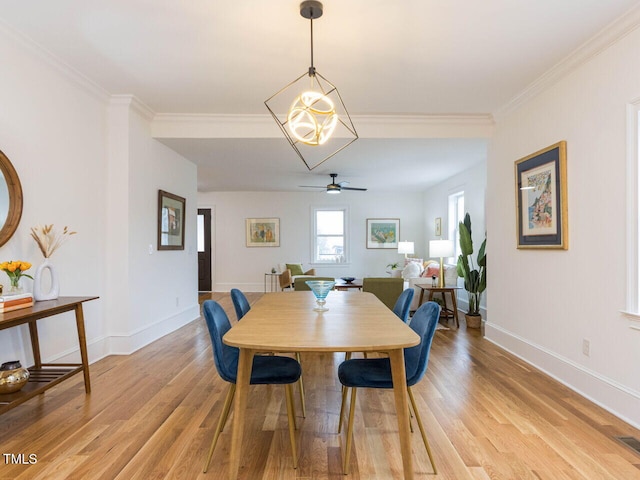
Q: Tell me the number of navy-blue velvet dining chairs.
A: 4